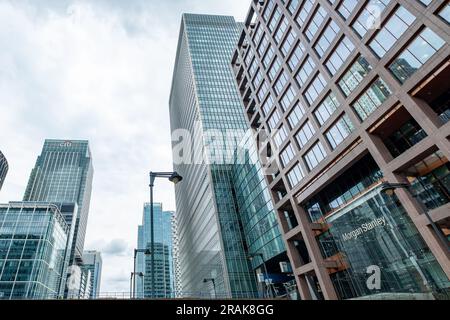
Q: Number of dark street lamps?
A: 6